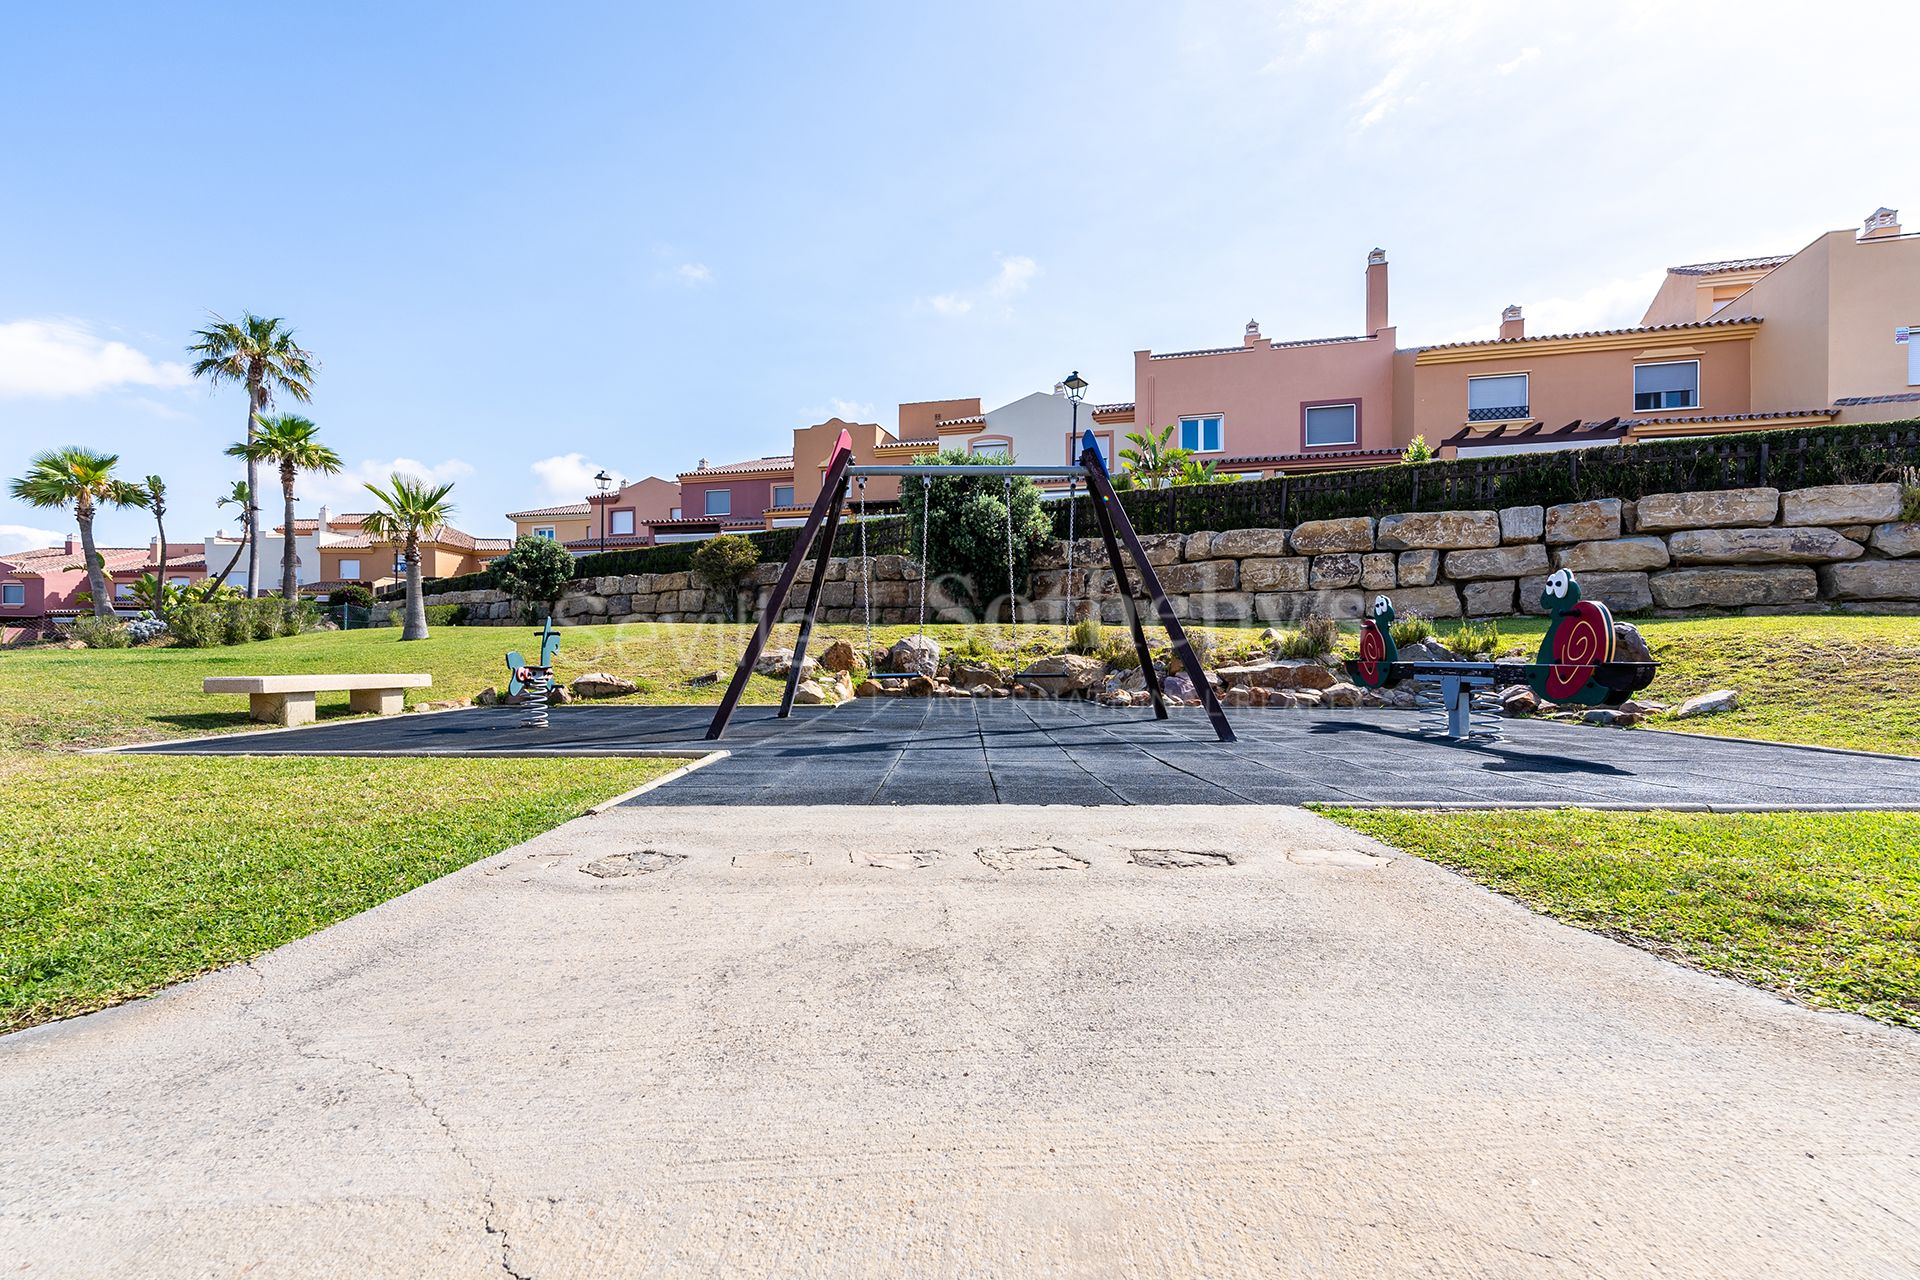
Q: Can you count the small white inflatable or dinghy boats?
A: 0